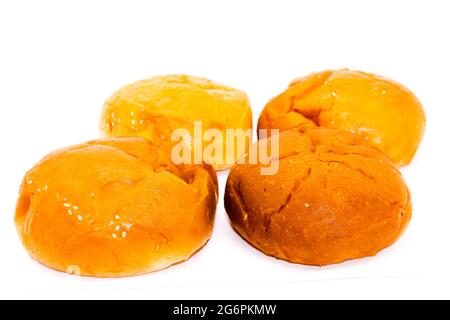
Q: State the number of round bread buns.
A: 4